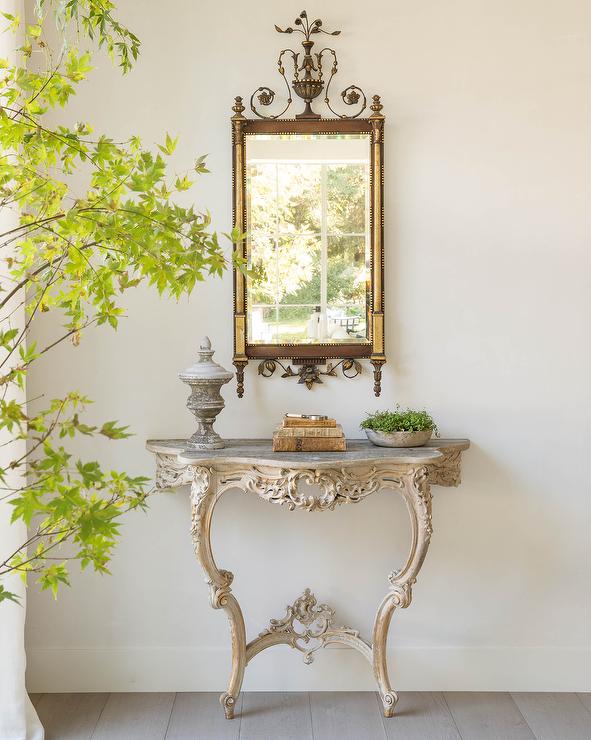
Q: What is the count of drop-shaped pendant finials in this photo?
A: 2